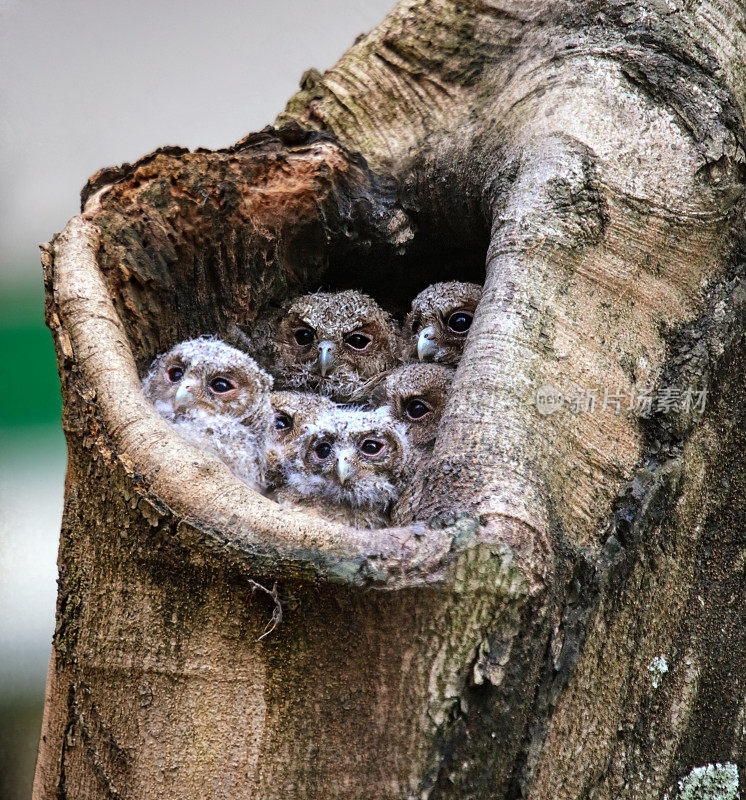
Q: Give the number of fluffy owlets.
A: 6